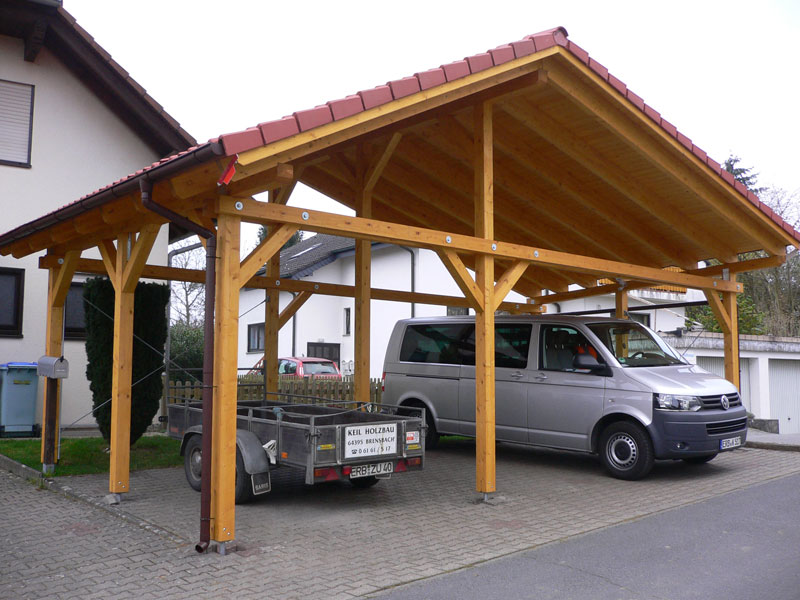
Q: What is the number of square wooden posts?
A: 8